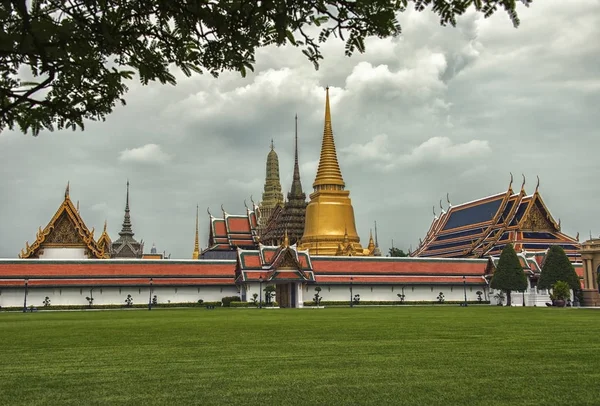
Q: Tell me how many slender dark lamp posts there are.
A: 5